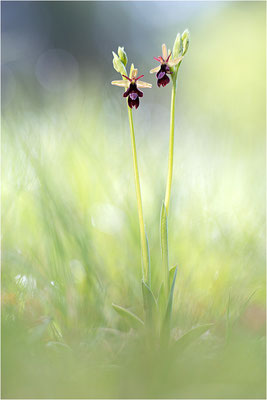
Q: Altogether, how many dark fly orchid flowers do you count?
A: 2